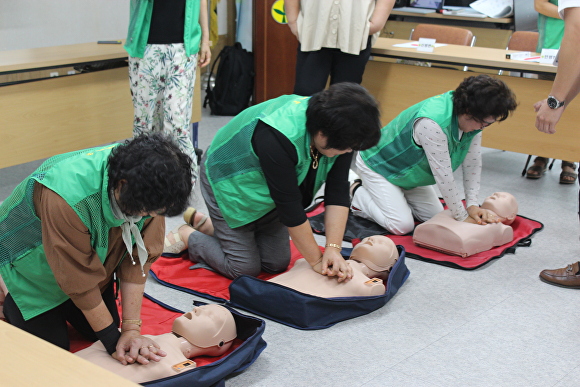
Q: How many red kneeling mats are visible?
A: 3